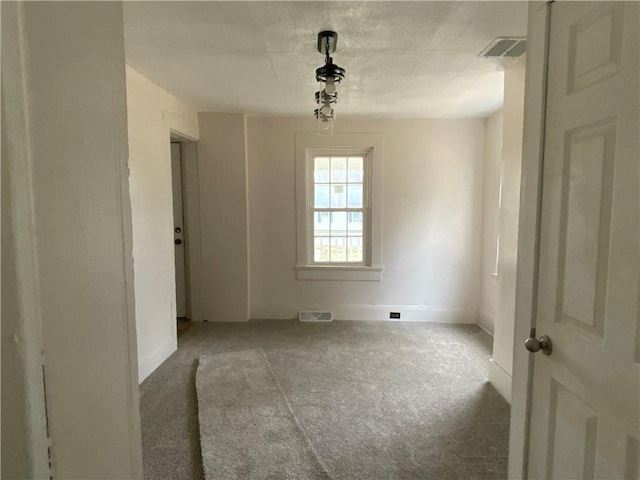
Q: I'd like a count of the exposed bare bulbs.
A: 3